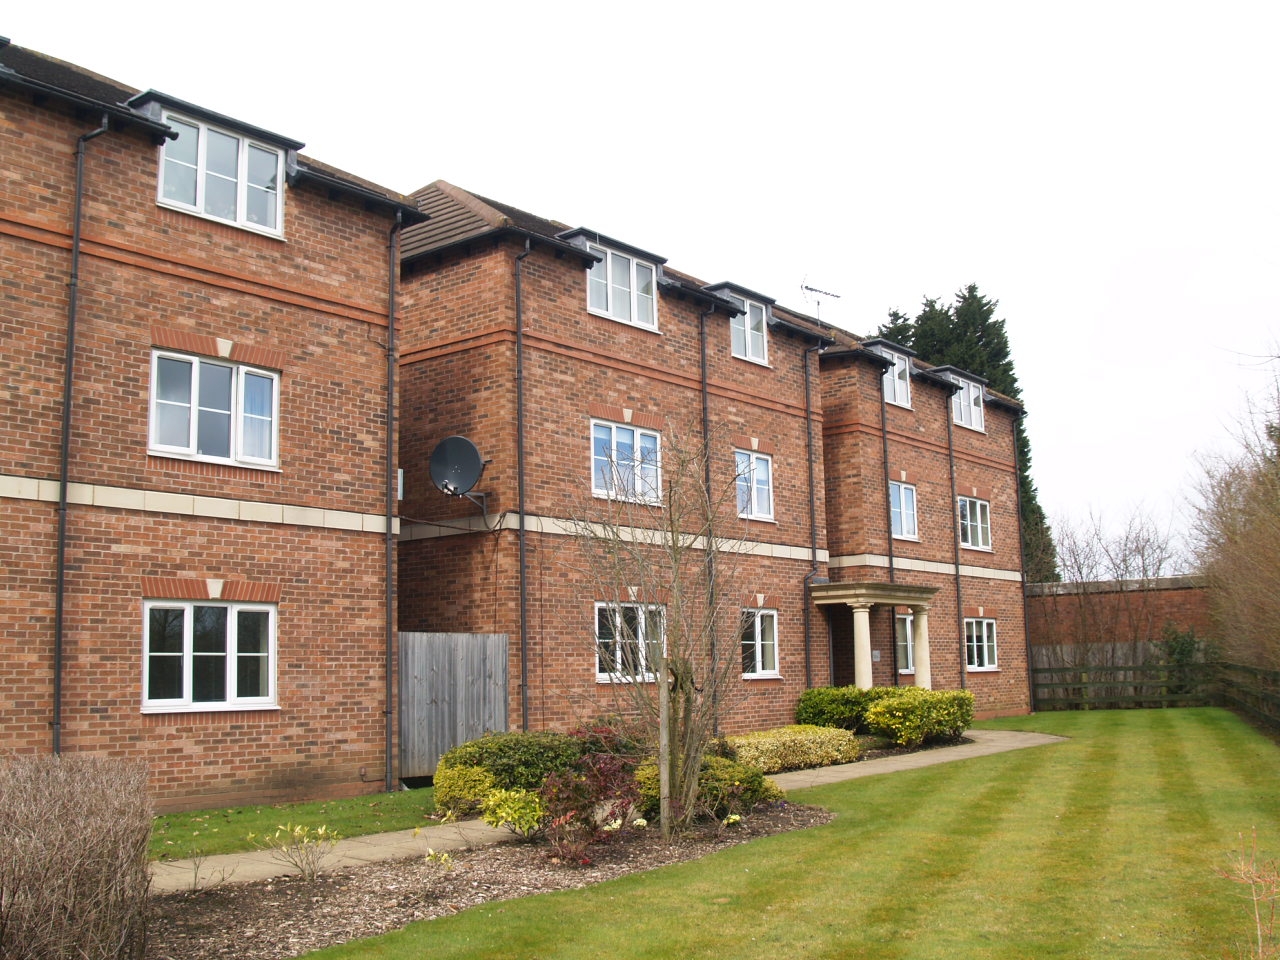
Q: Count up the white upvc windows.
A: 15